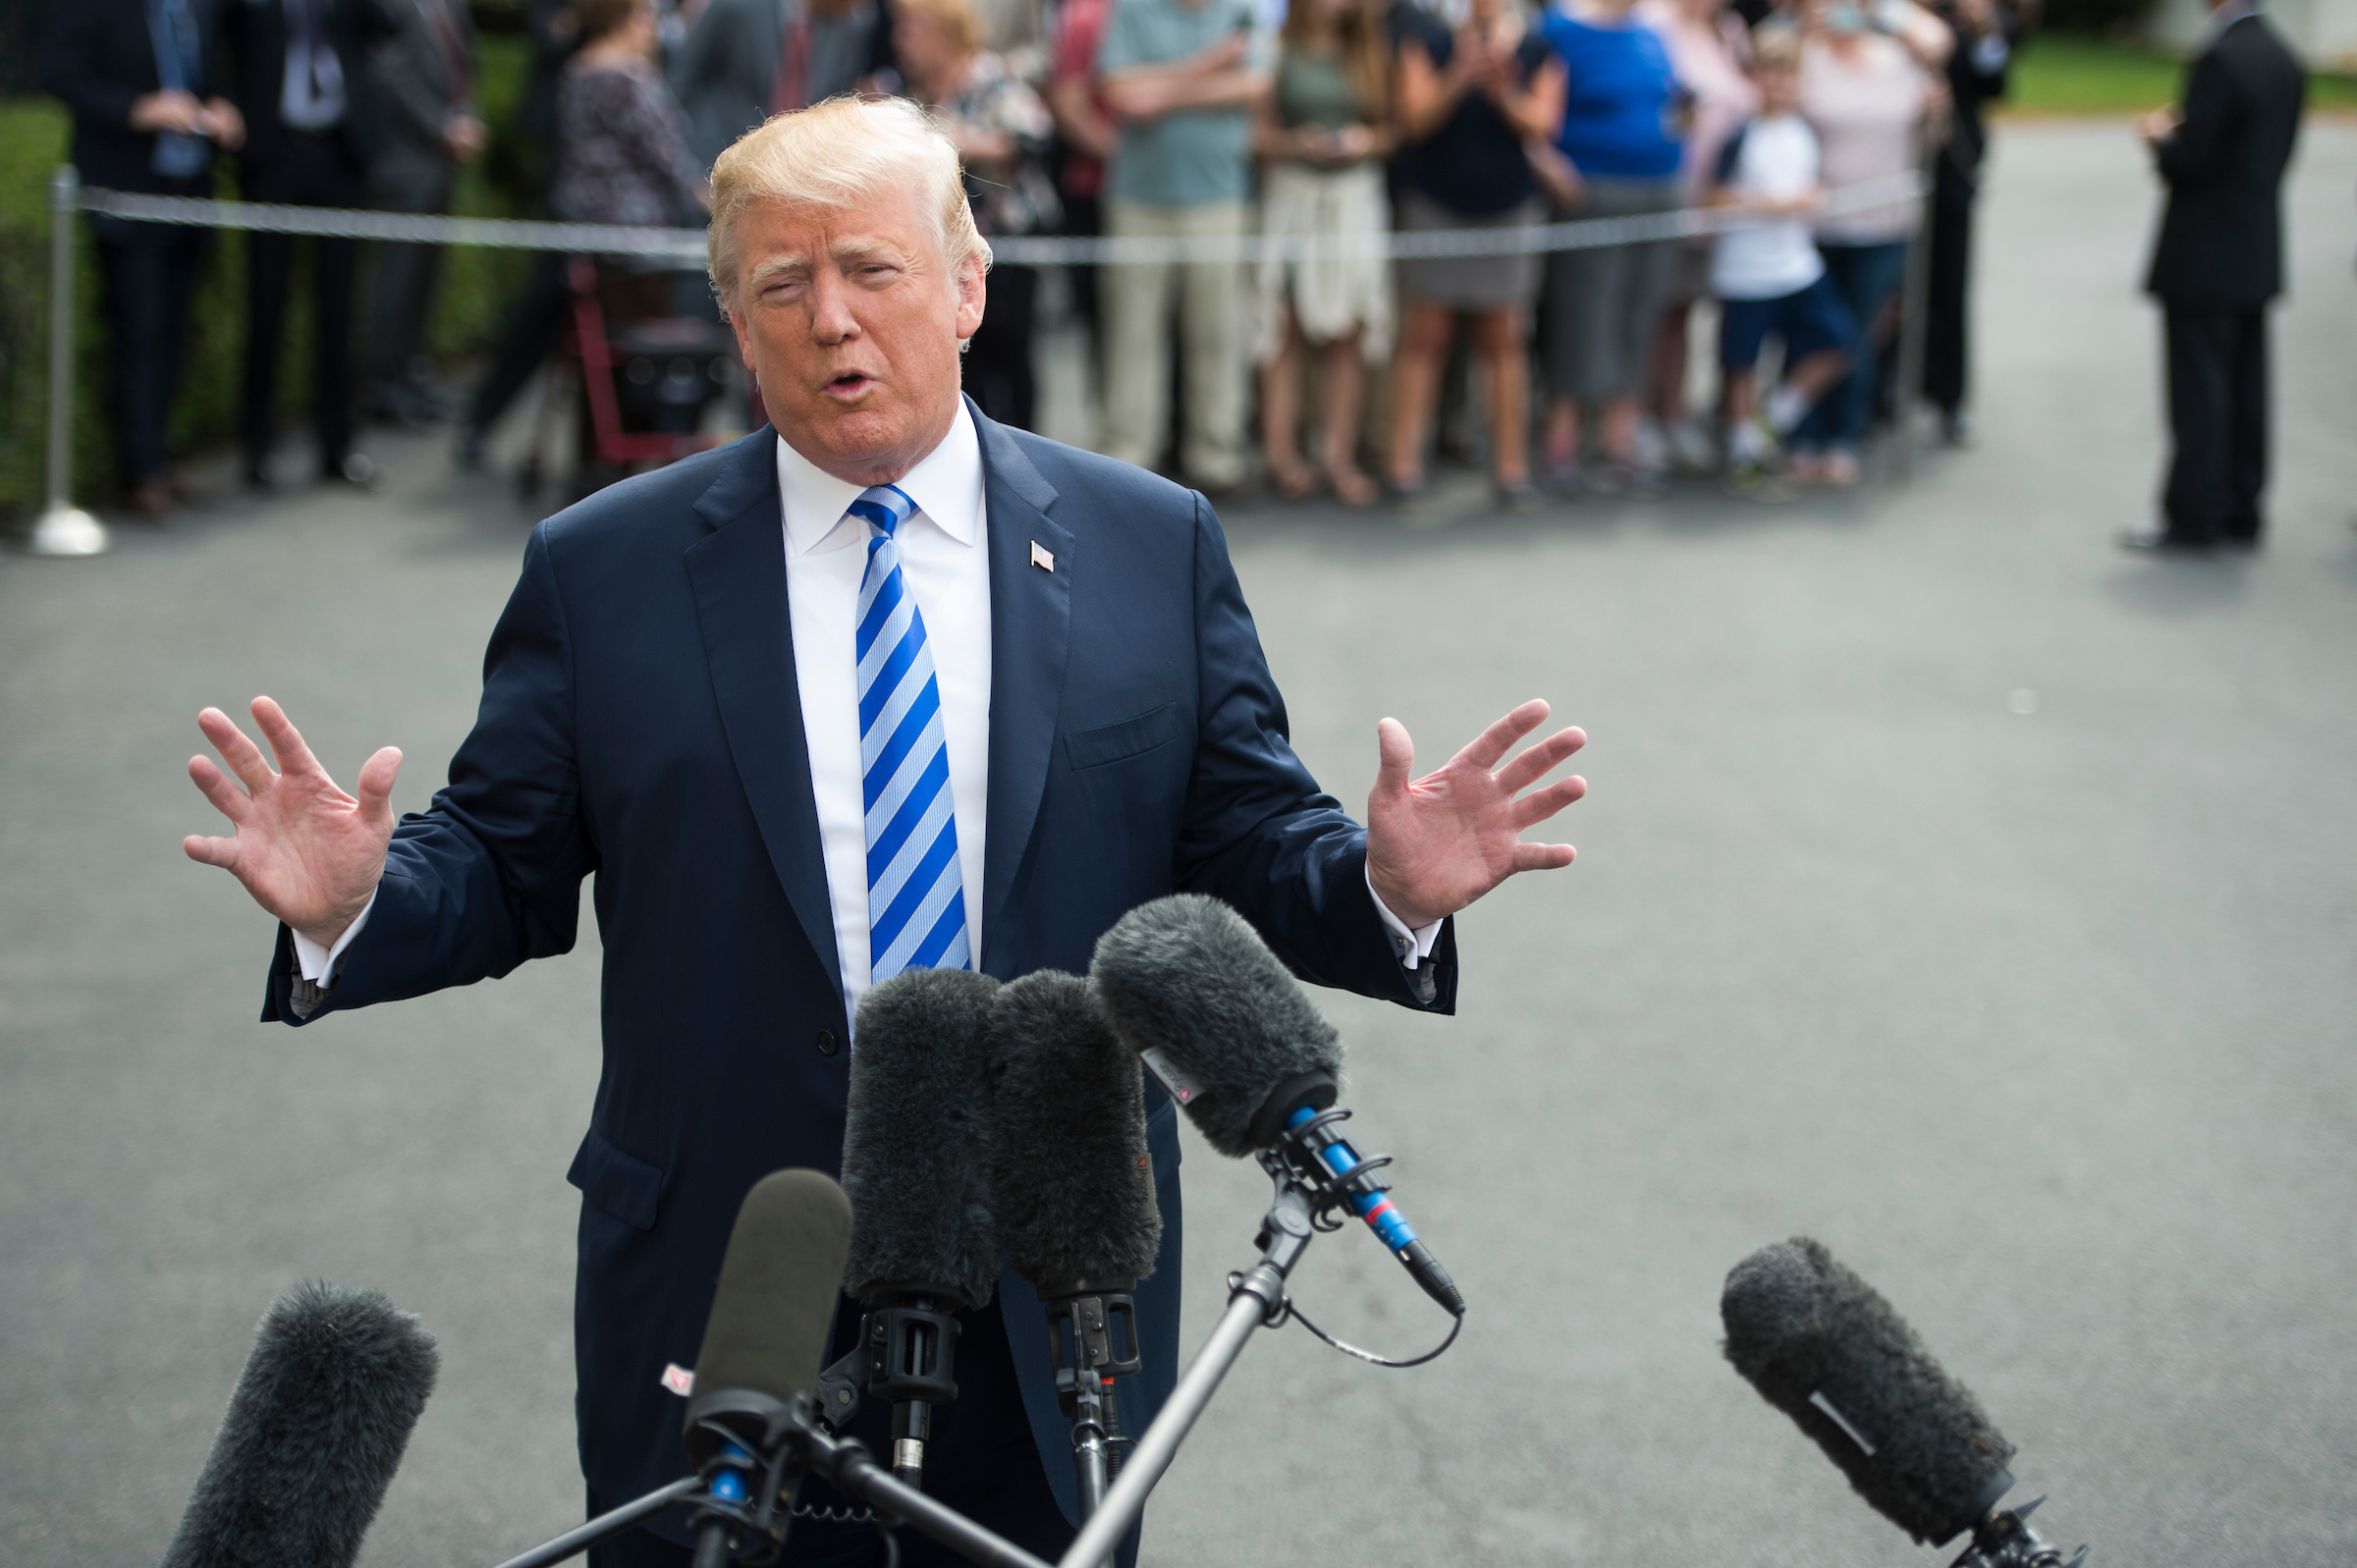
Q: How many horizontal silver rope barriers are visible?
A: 1